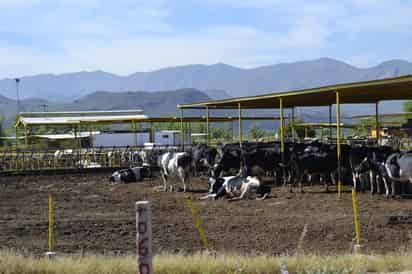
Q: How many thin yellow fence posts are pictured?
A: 3